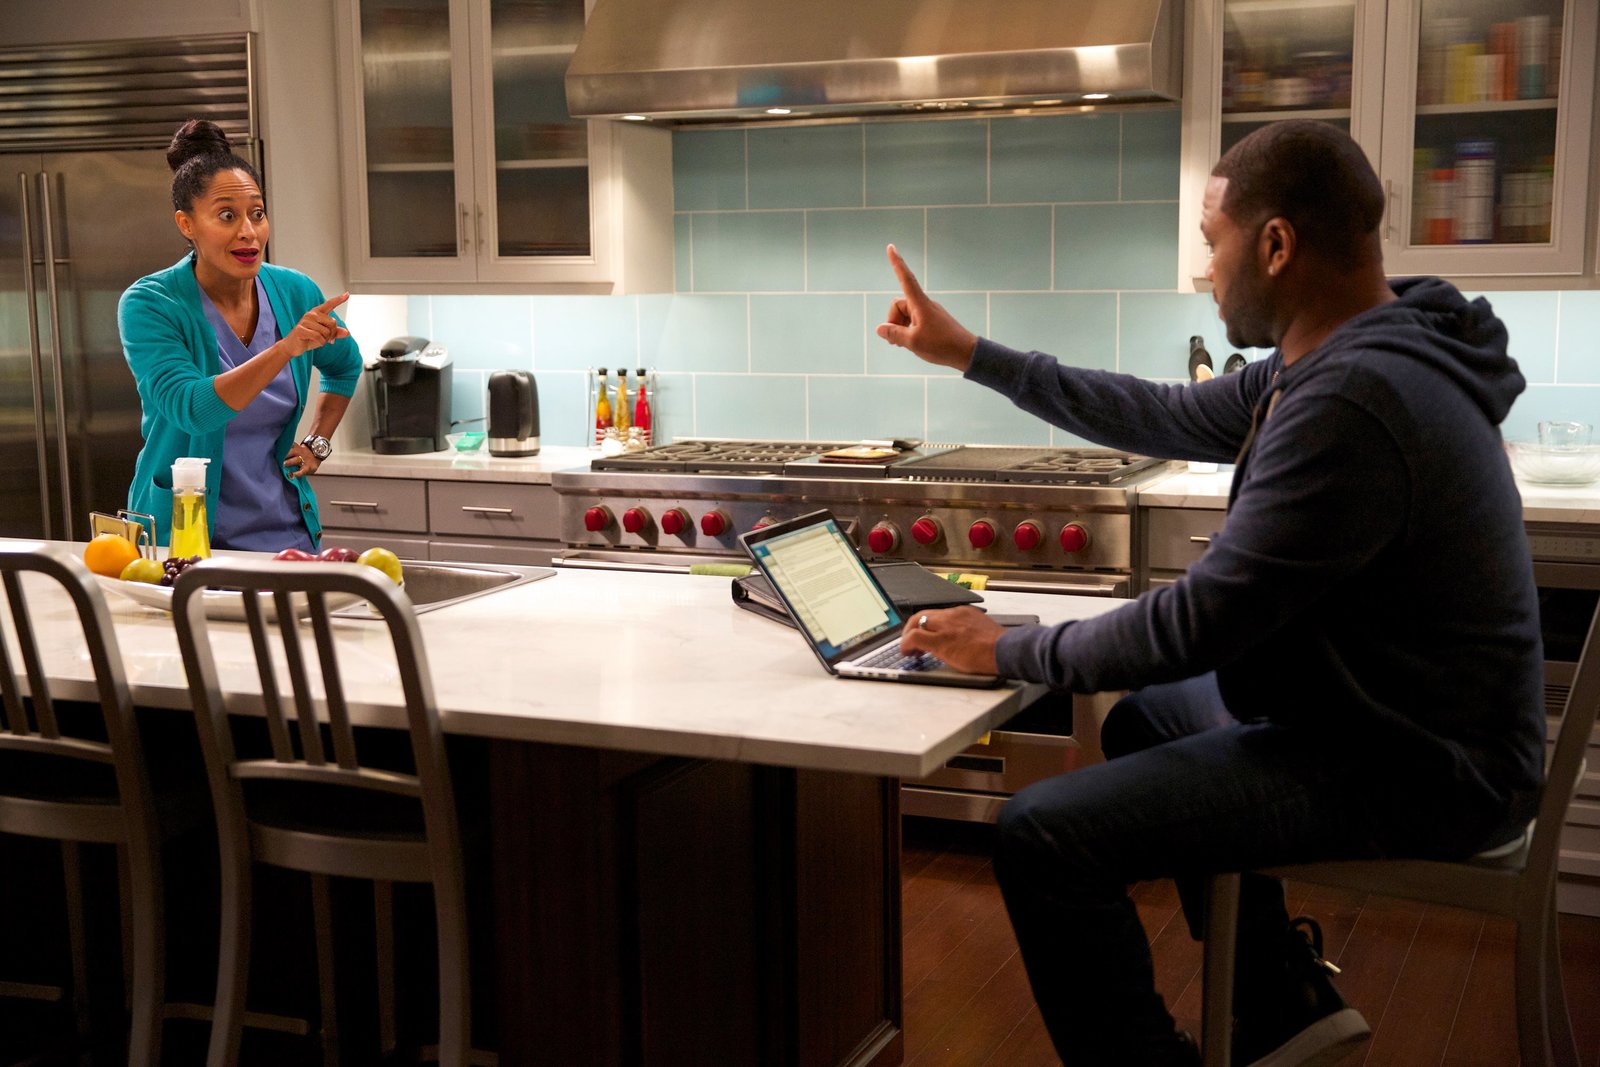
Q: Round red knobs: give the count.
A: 10